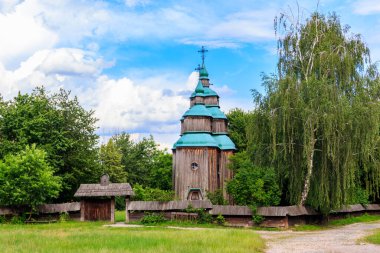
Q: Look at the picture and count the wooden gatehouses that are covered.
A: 1